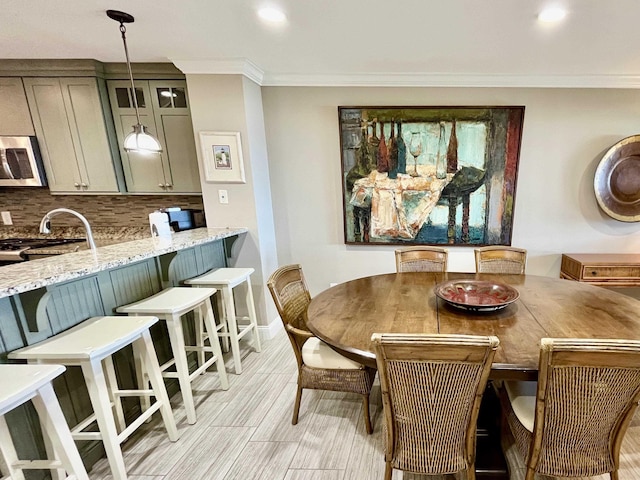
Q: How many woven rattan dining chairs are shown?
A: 5